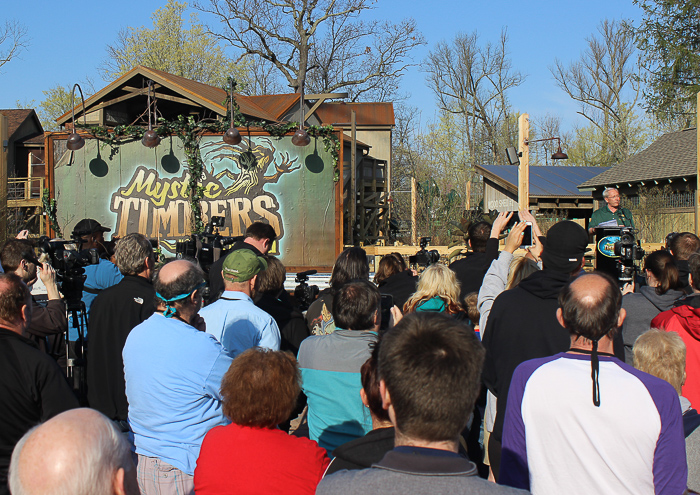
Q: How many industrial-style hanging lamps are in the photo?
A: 5